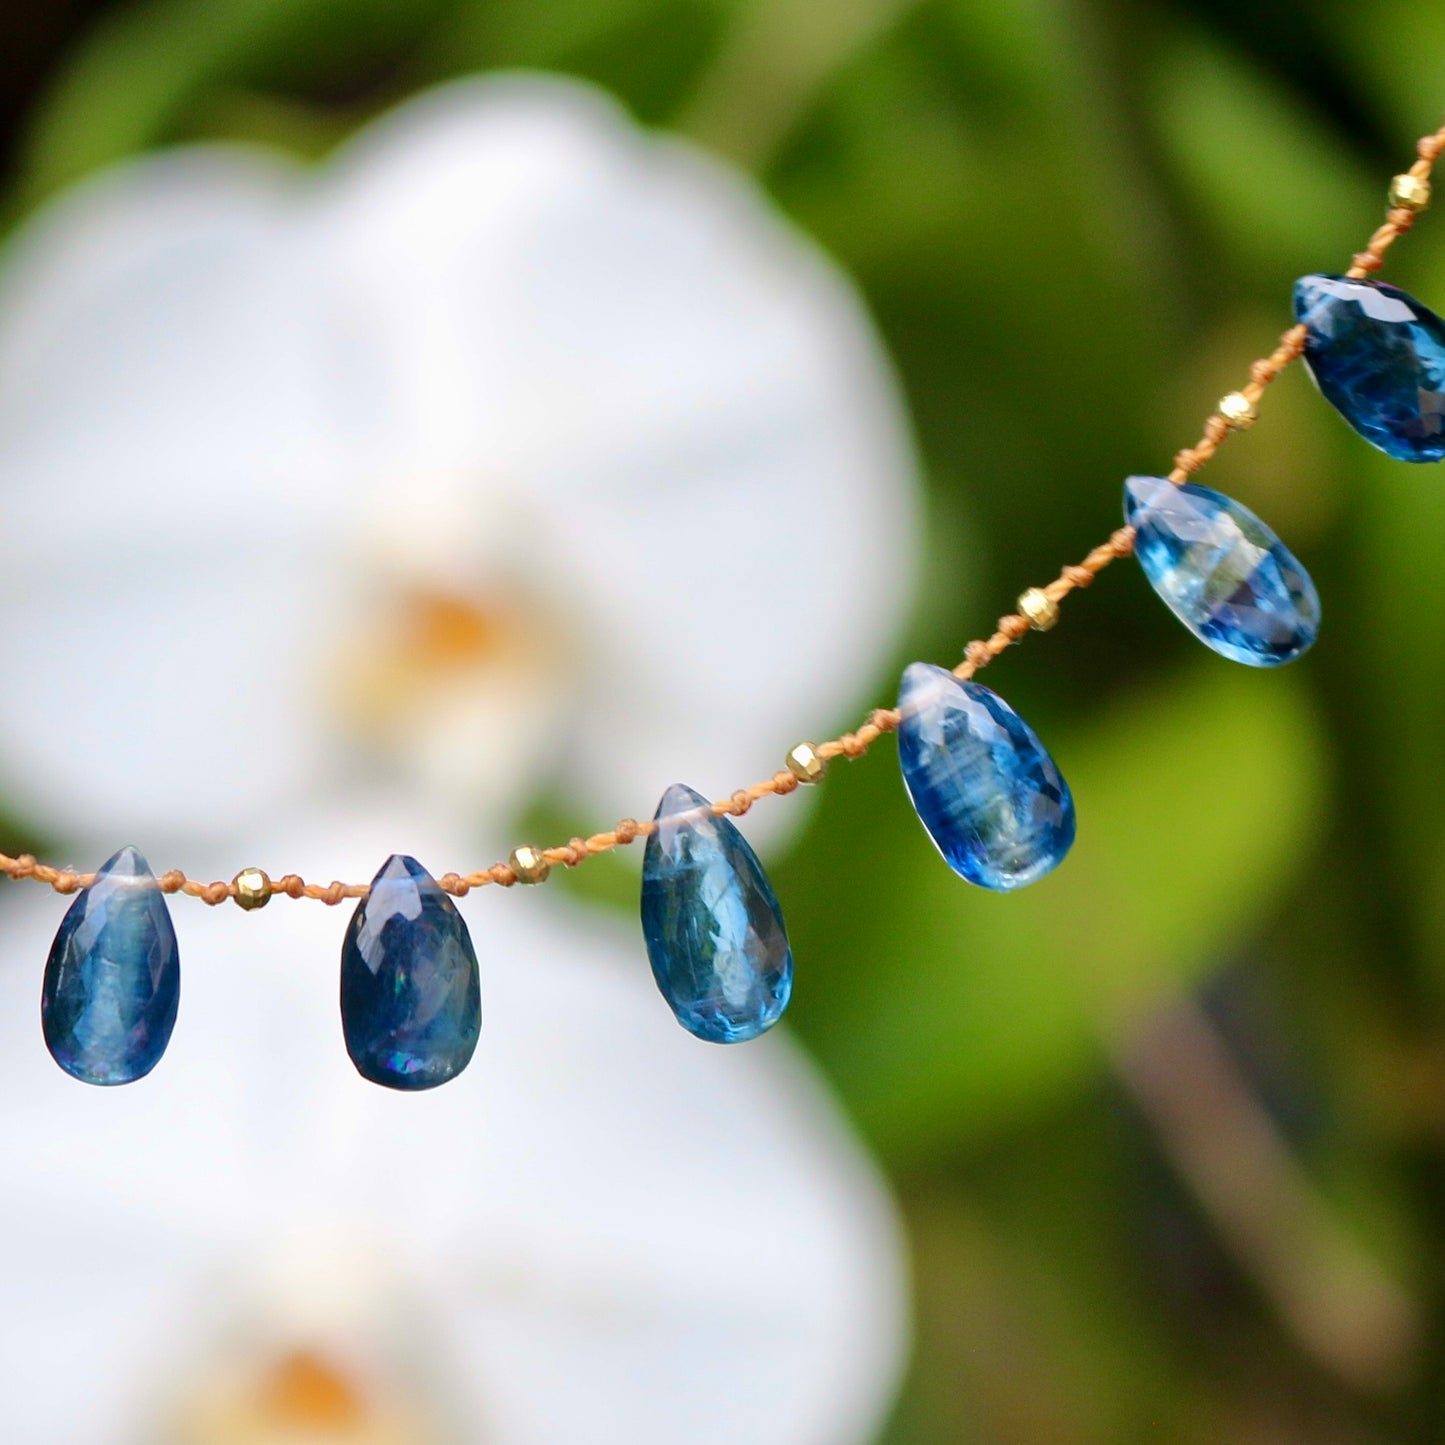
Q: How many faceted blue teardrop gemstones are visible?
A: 6